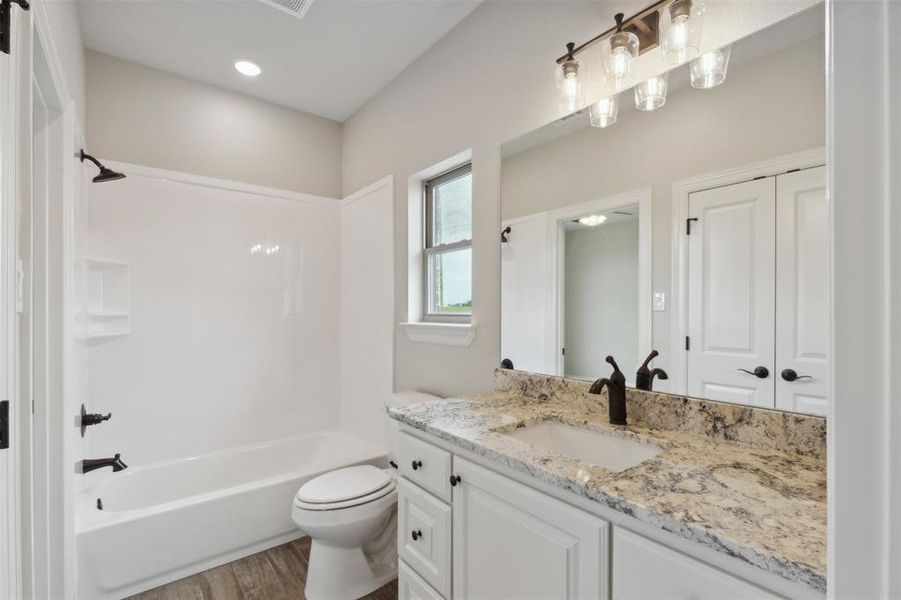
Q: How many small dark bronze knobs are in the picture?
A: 3